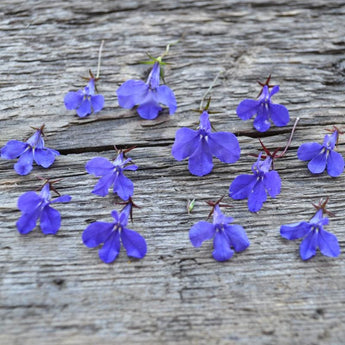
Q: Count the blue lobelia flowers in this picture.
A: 12